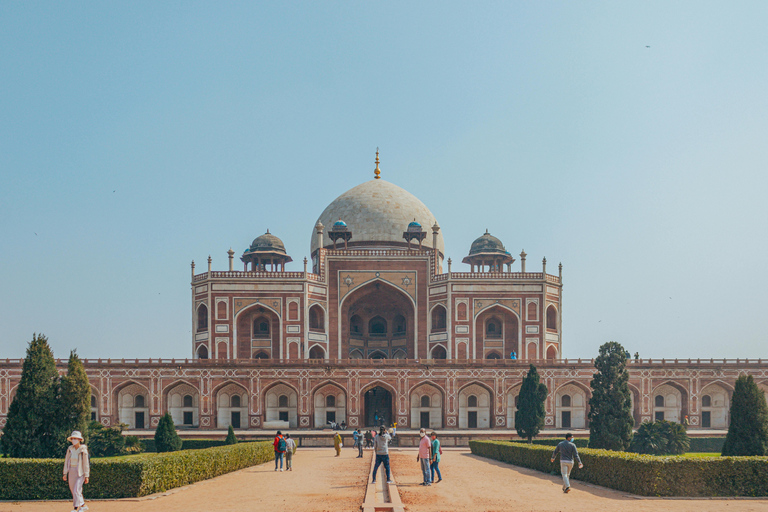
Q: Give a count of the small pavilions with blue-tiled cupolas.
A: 2